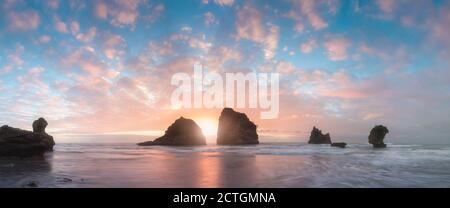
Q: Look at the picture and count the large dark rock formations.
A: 5